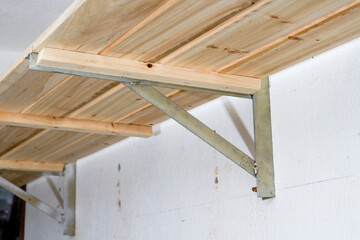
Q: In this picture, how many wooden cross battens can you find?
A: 3